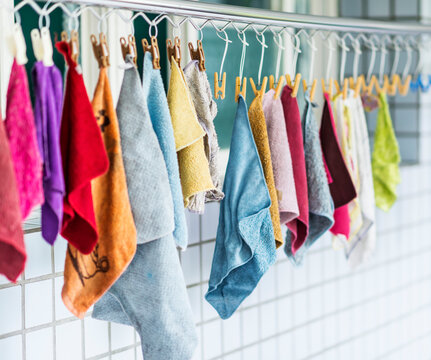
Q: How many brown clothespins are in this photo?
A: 6